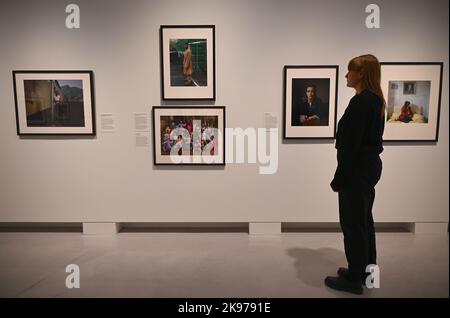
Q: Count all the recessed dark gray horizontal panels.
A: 3